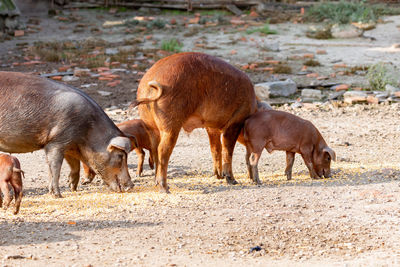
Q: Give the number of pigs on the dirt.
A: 5